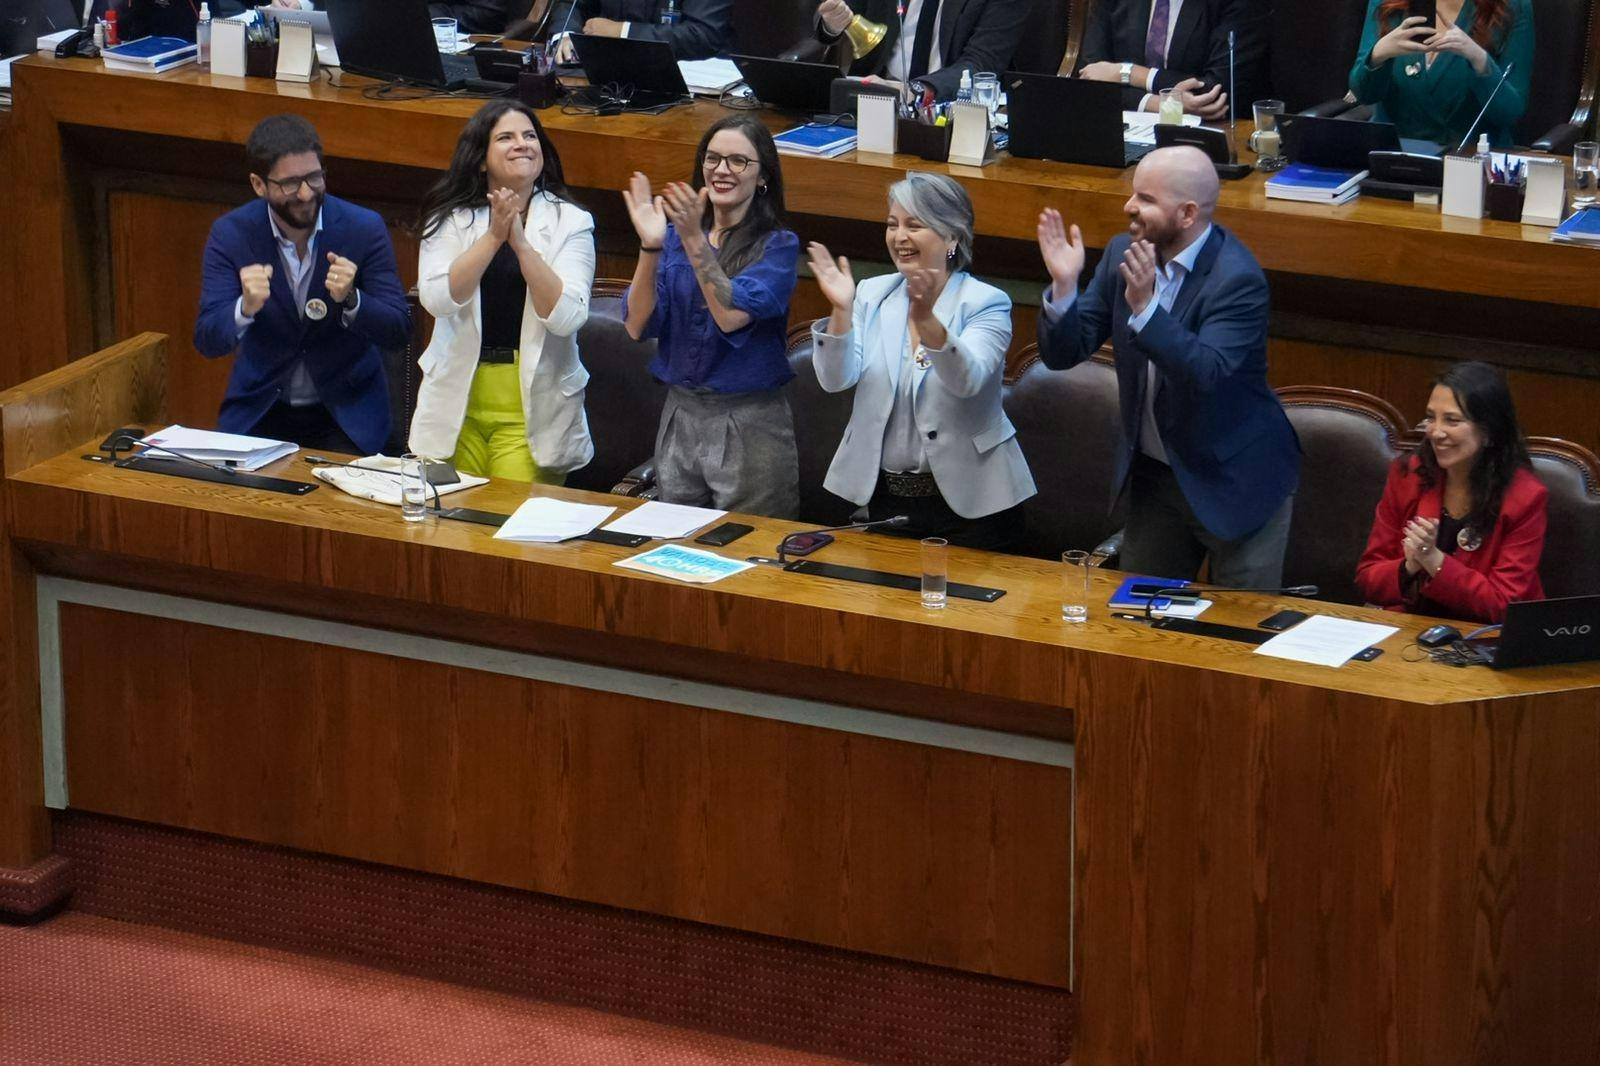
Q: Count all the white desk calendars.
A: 6